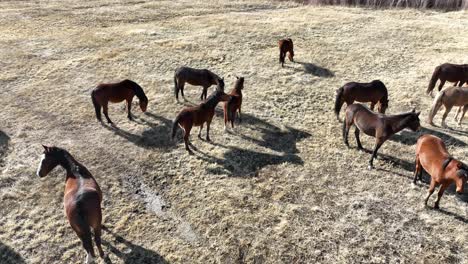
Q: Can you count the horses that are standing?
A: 11